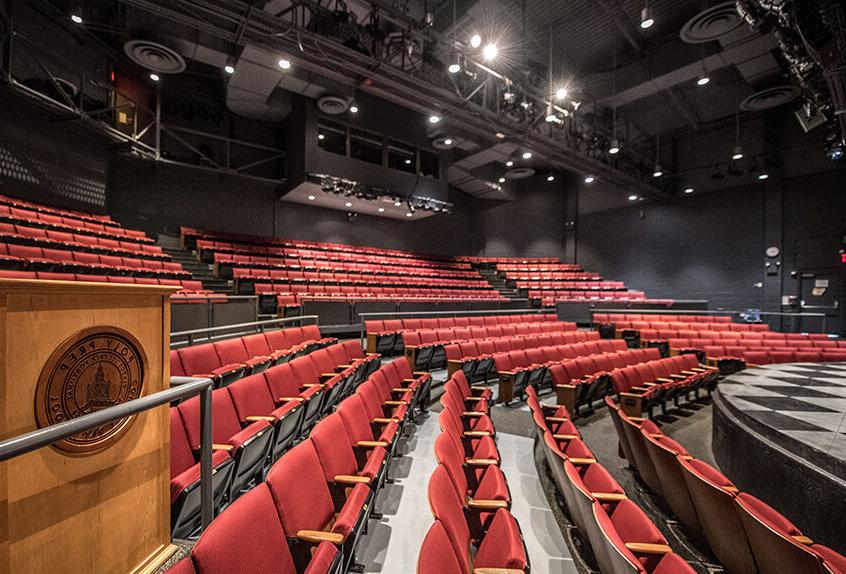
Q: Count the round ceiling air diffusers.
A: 6